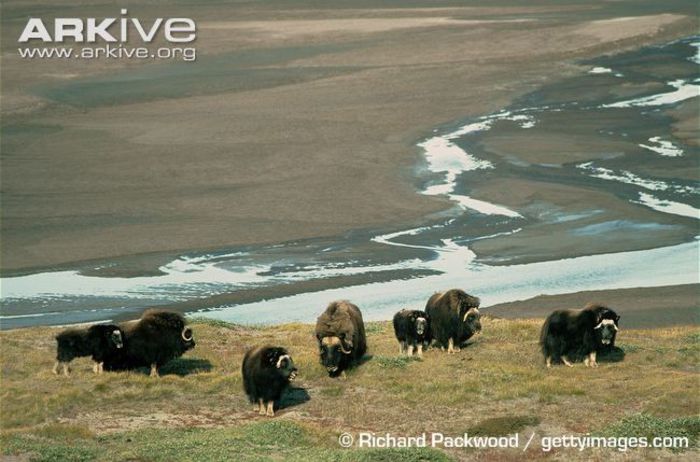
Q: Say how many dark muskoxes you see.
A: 7